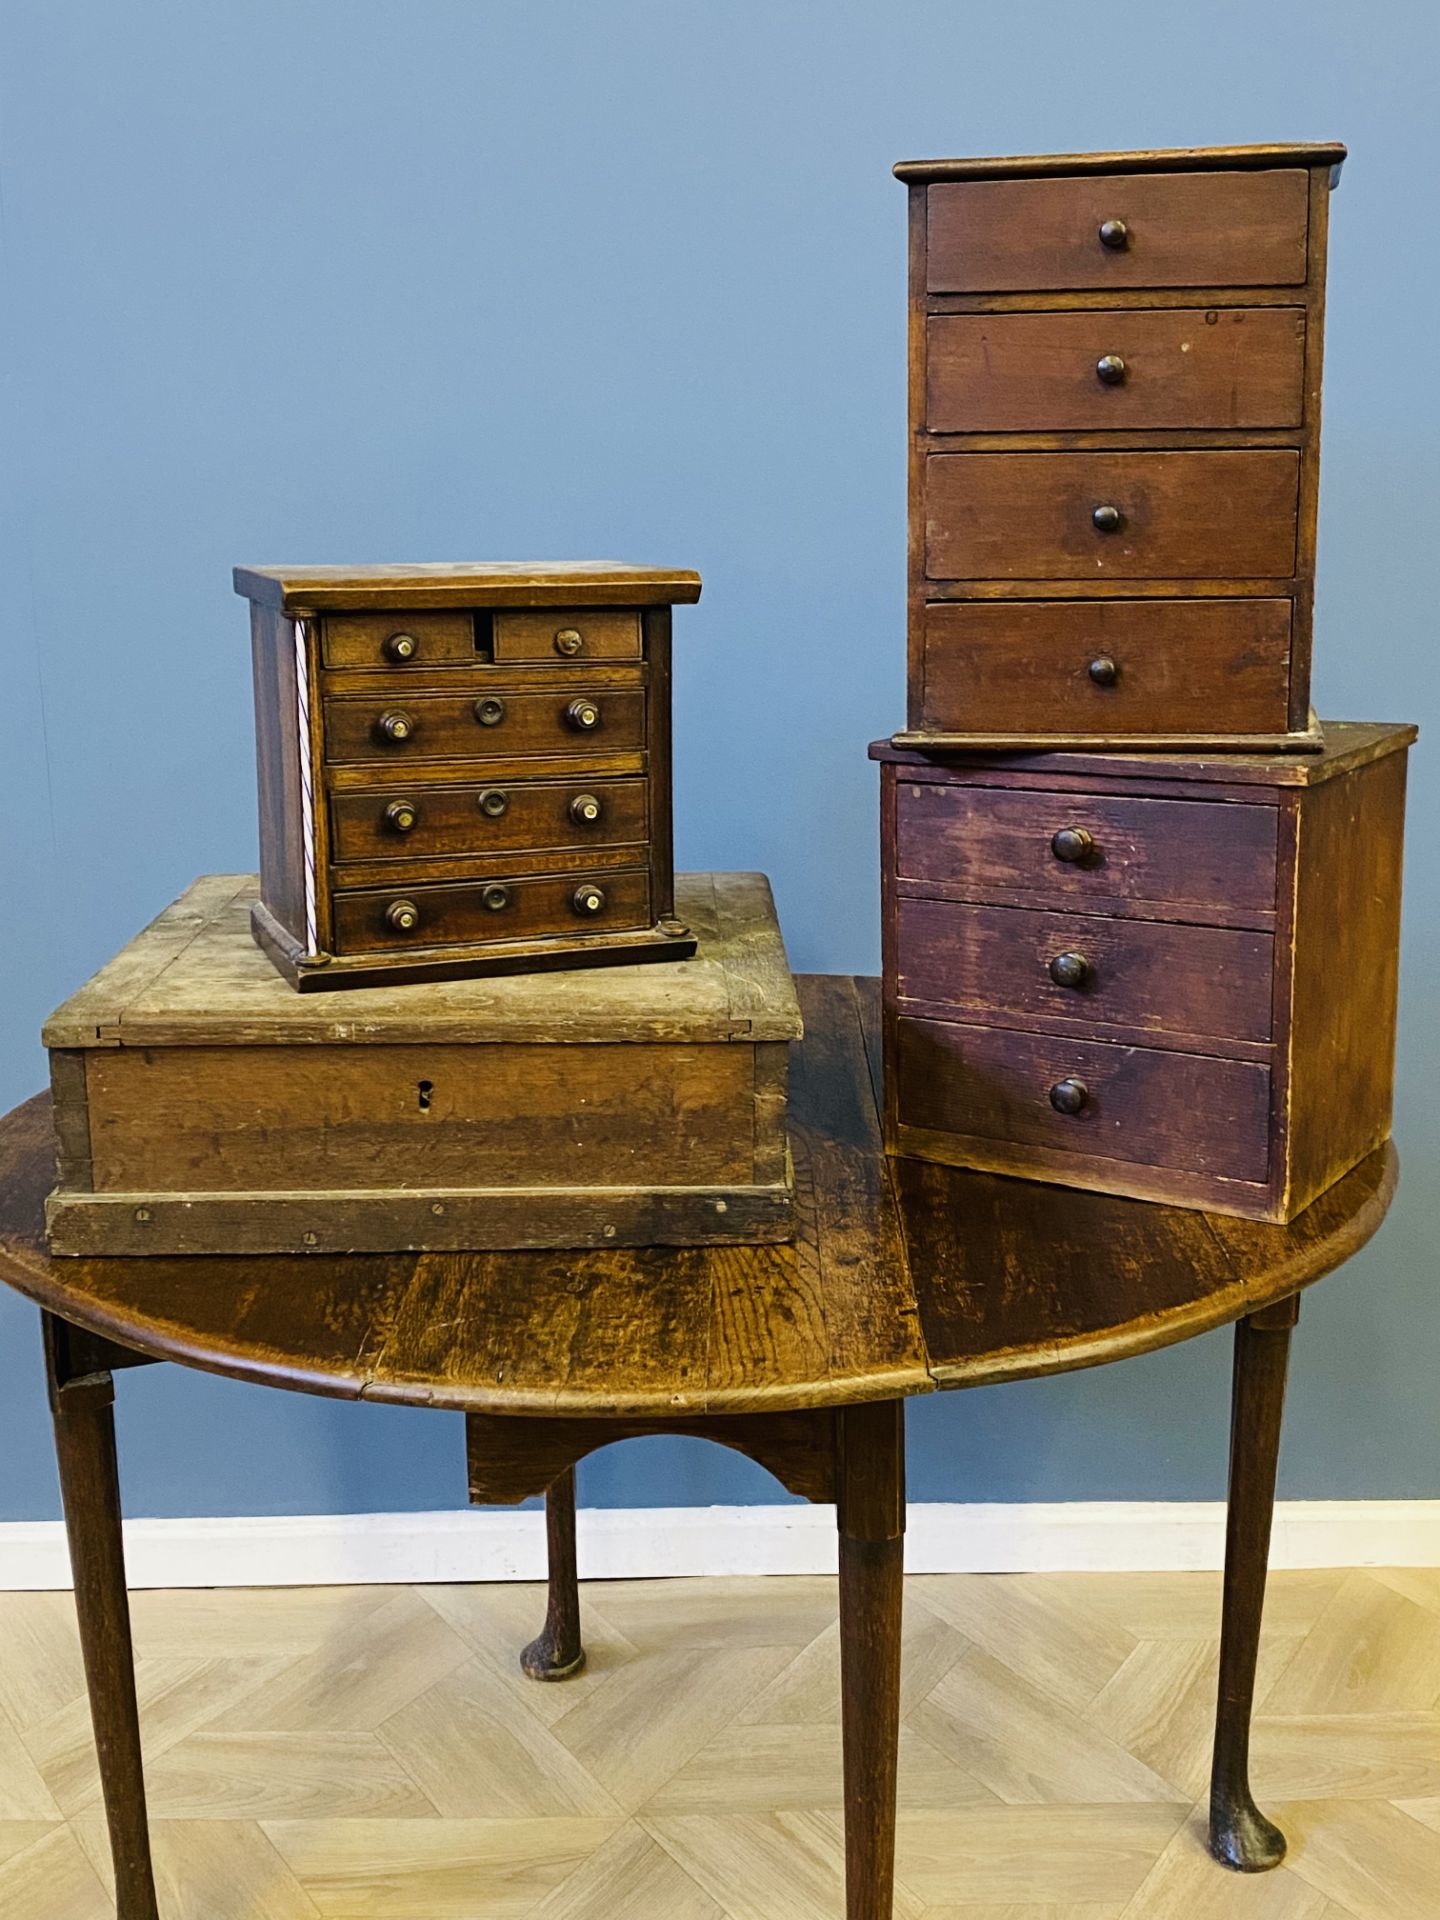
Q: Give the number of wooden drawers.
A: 12